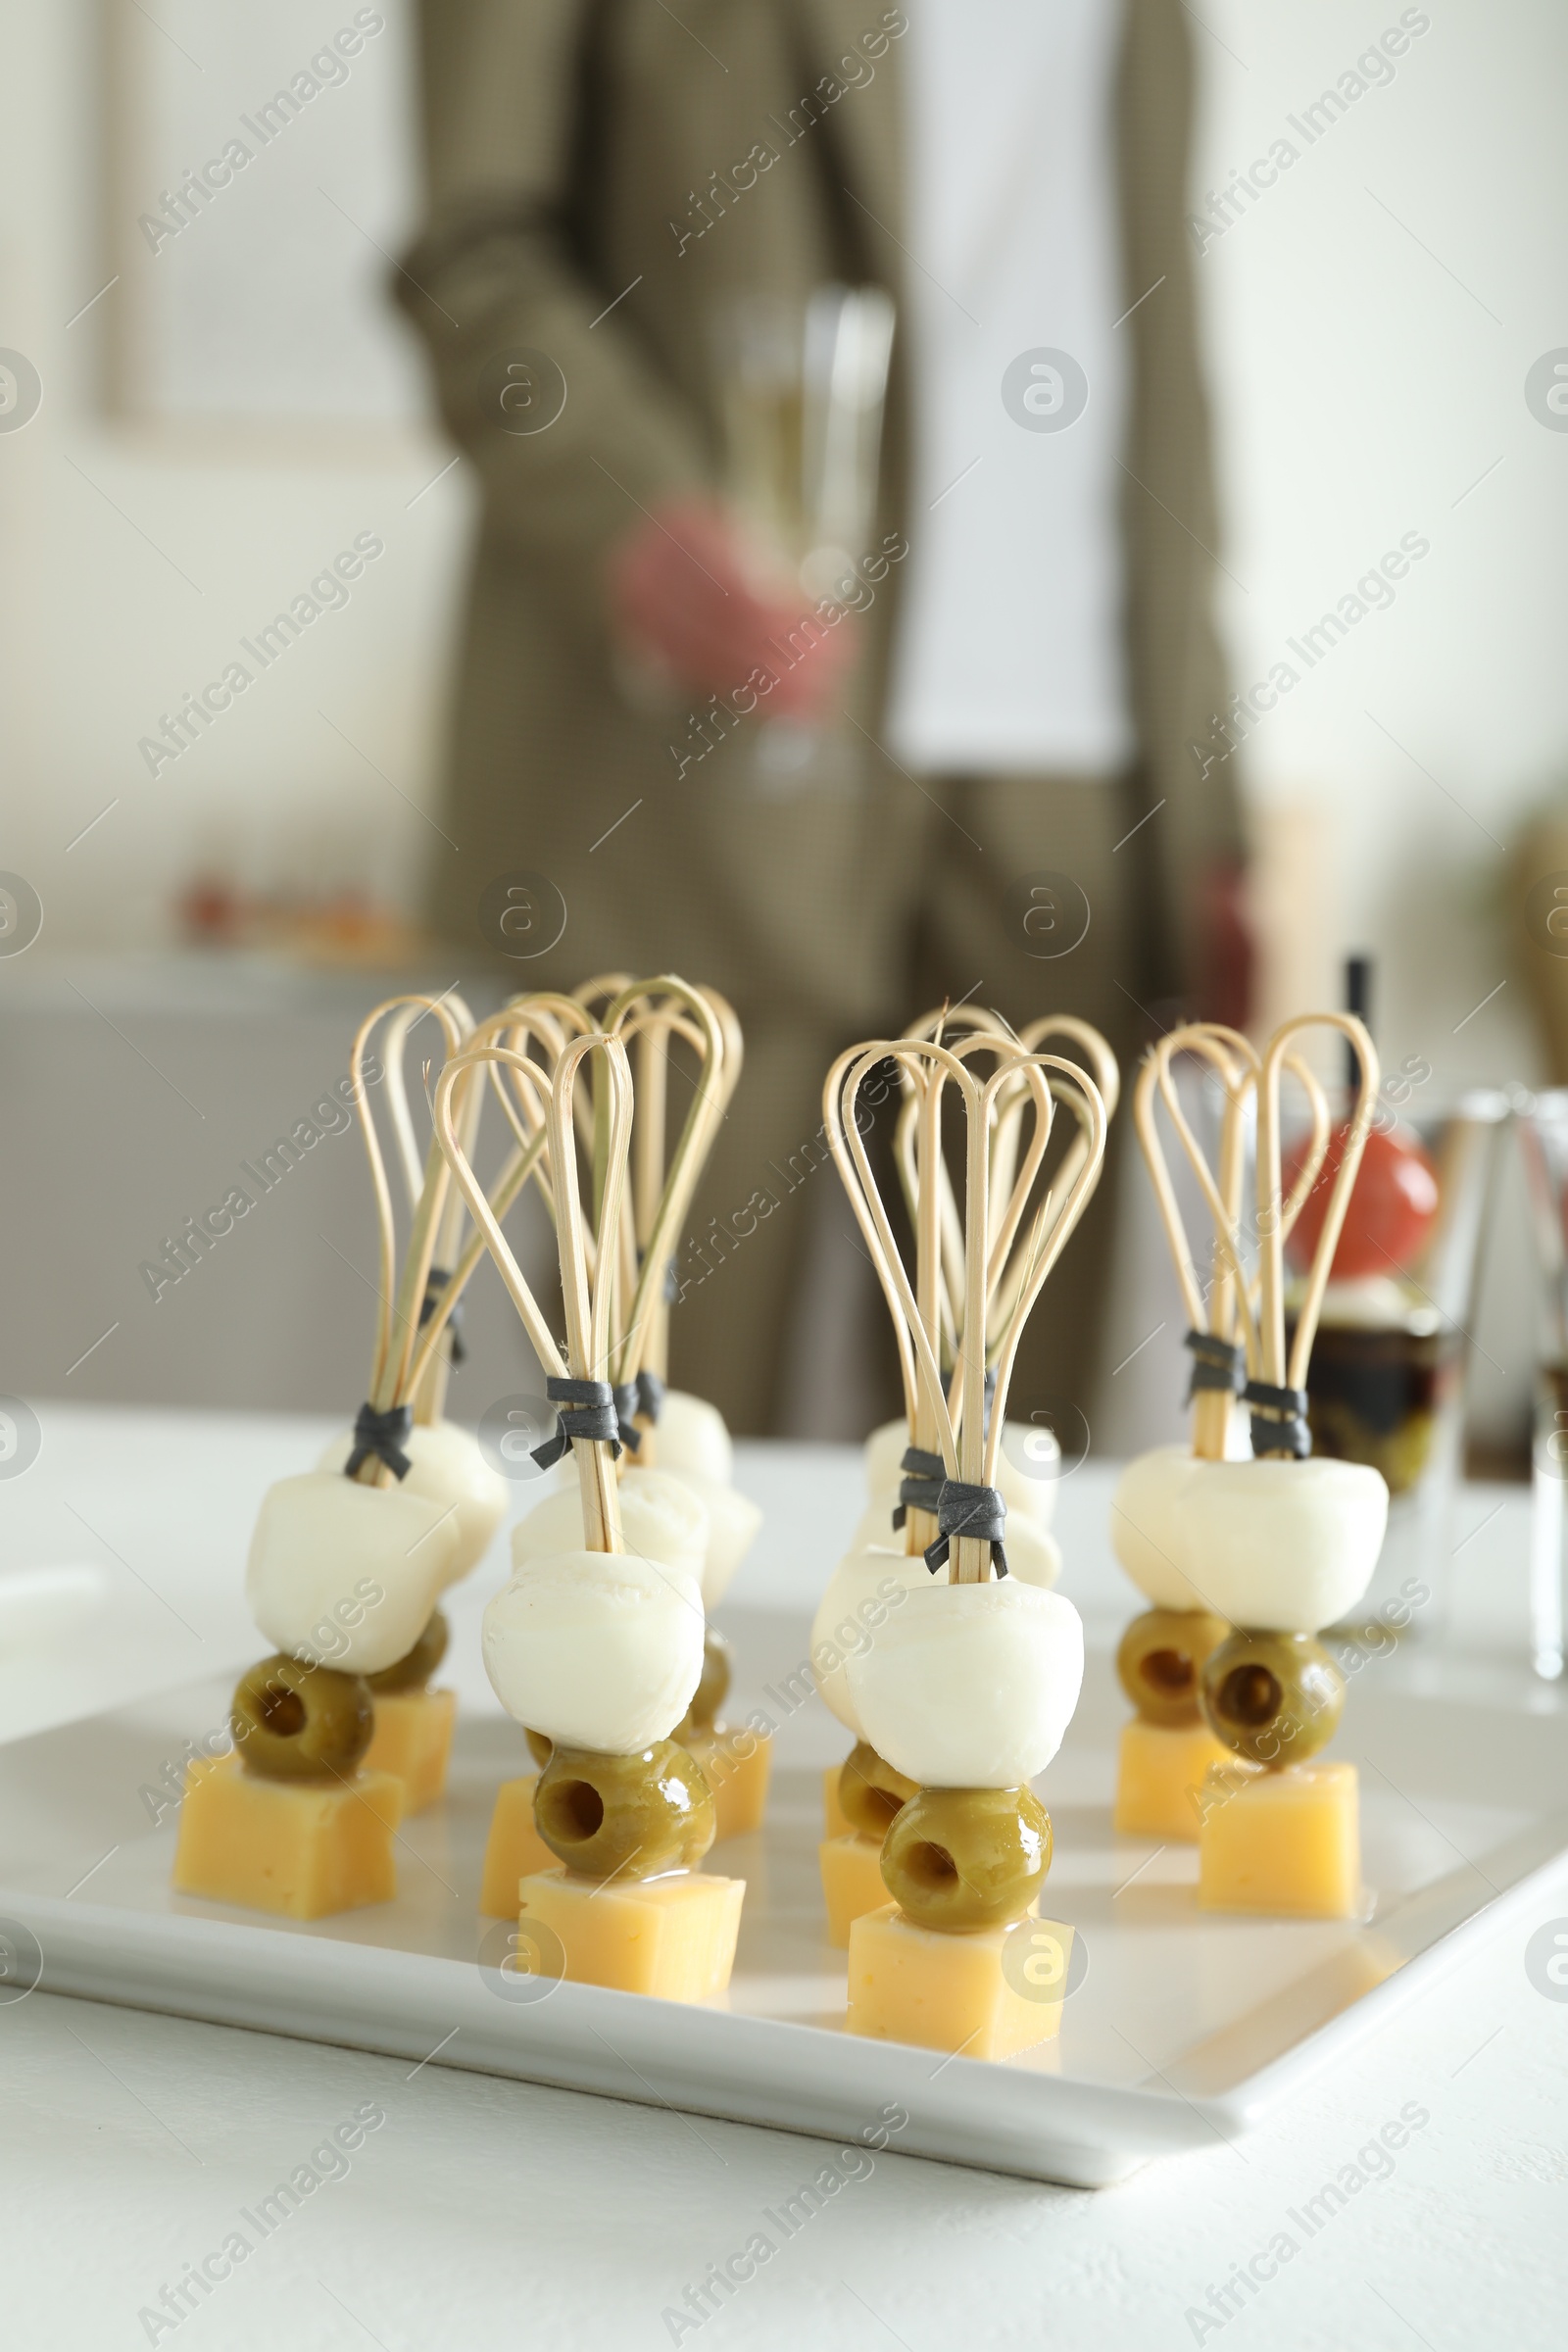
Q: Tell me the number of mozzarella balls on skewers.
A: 12